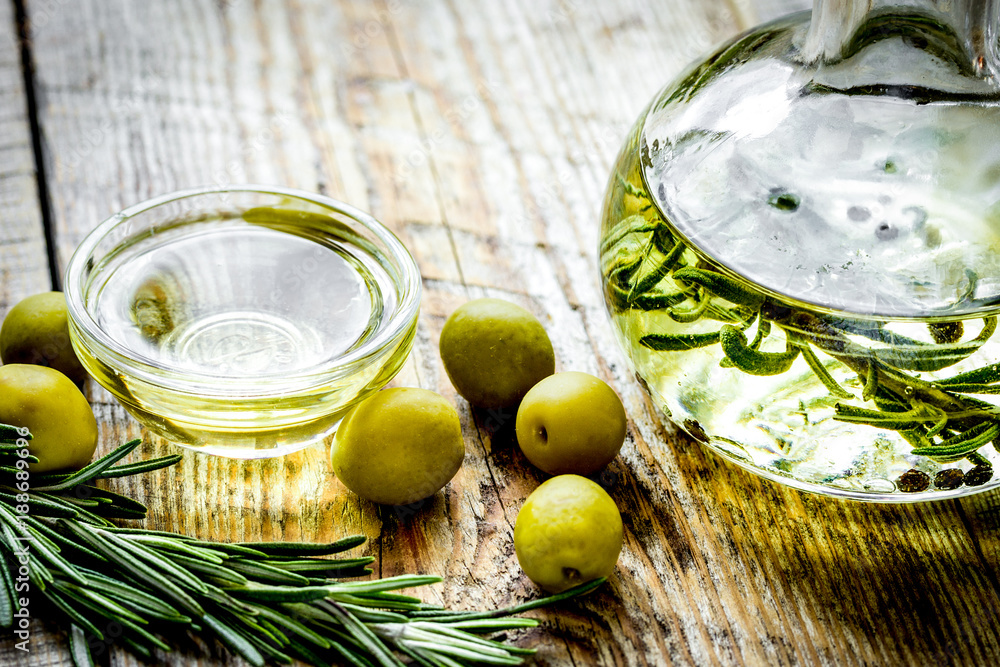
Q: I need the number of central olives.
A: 4